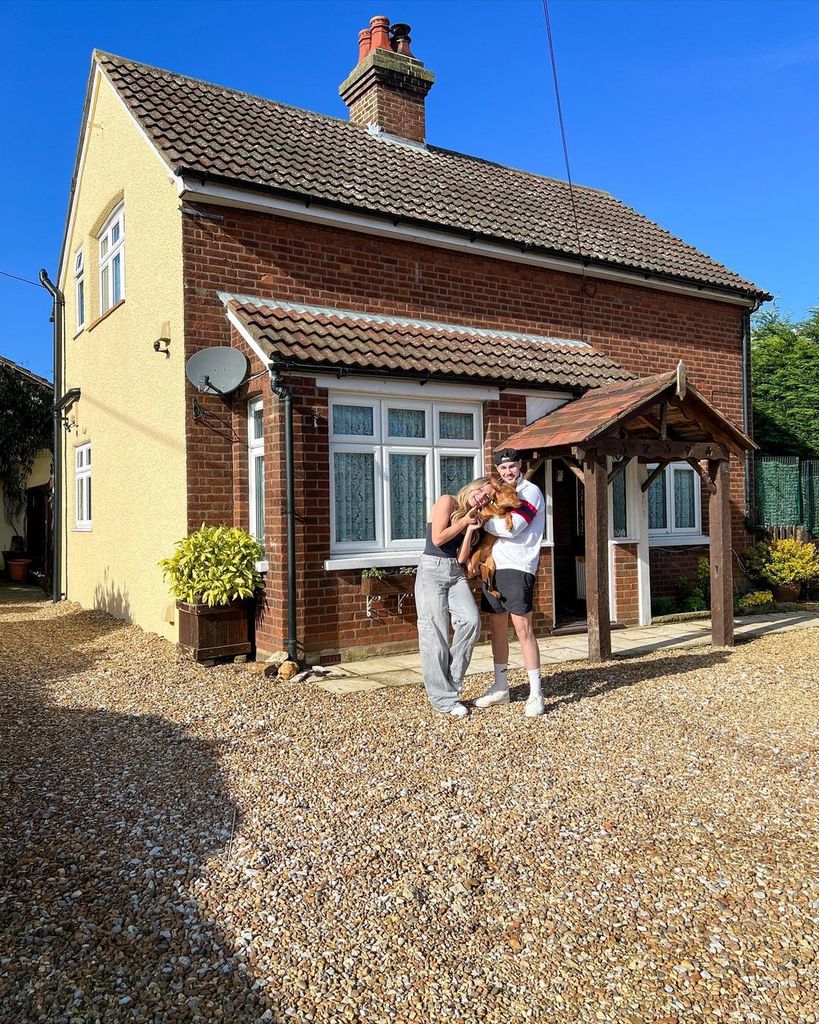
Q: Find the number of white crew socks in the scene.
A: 2